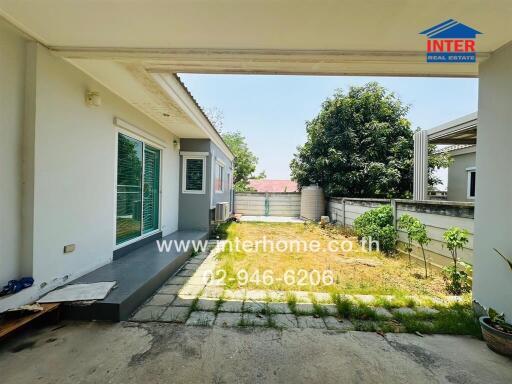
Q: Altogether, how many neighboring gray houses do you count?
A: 1